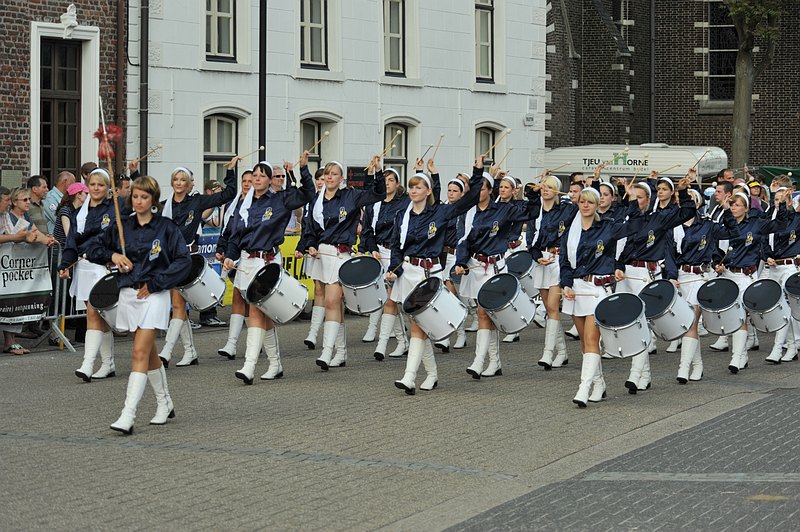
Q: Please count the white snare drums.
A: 12